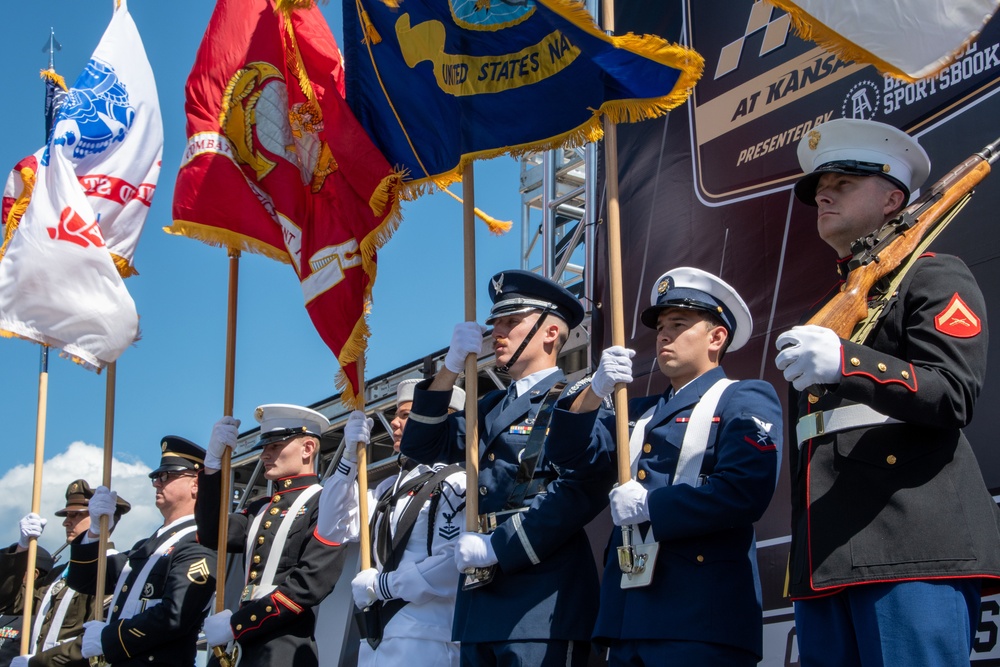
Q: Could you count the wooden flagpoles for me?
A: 6